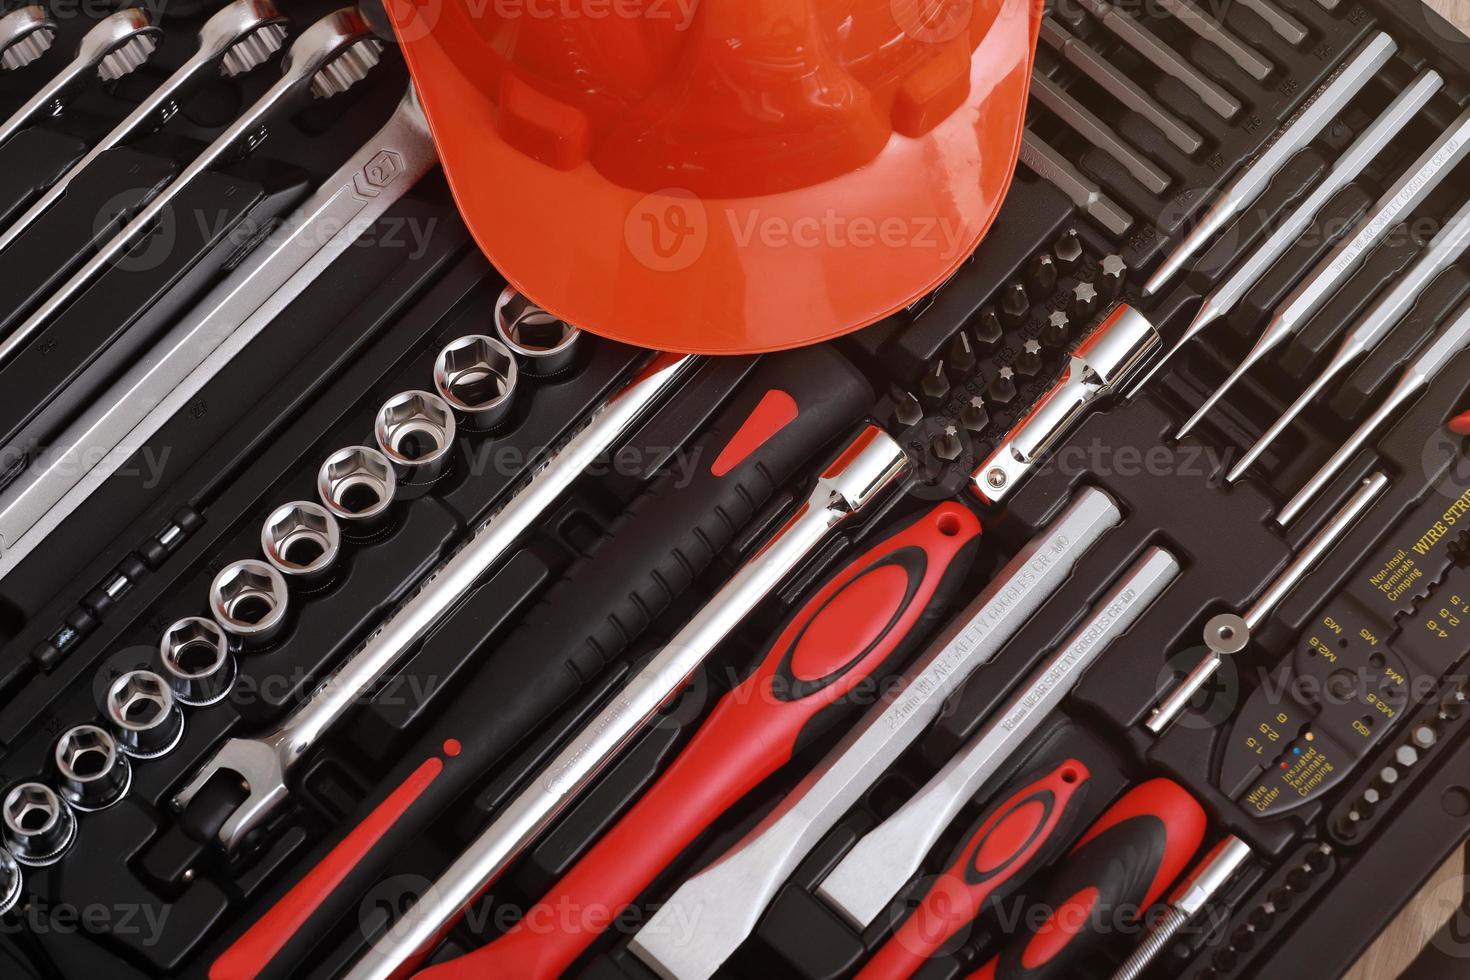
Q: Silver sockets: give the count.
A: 11